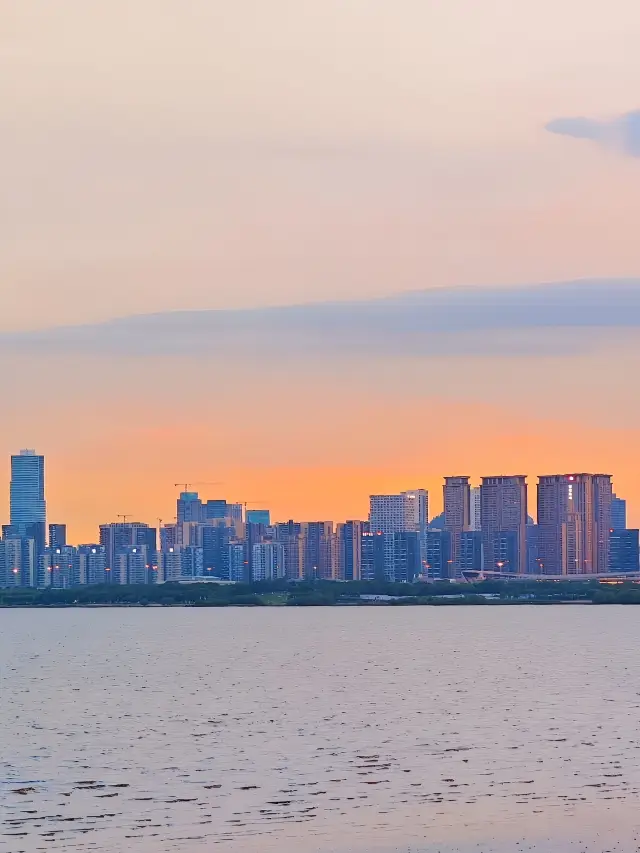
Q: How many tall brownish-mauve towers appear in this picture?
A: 3